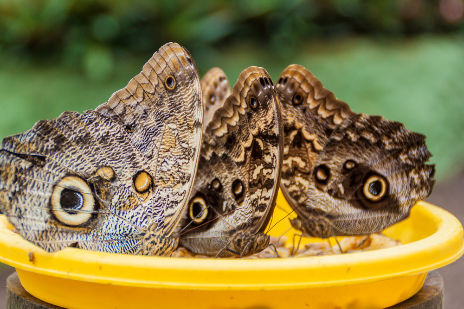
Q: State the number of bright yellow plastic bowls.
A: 1